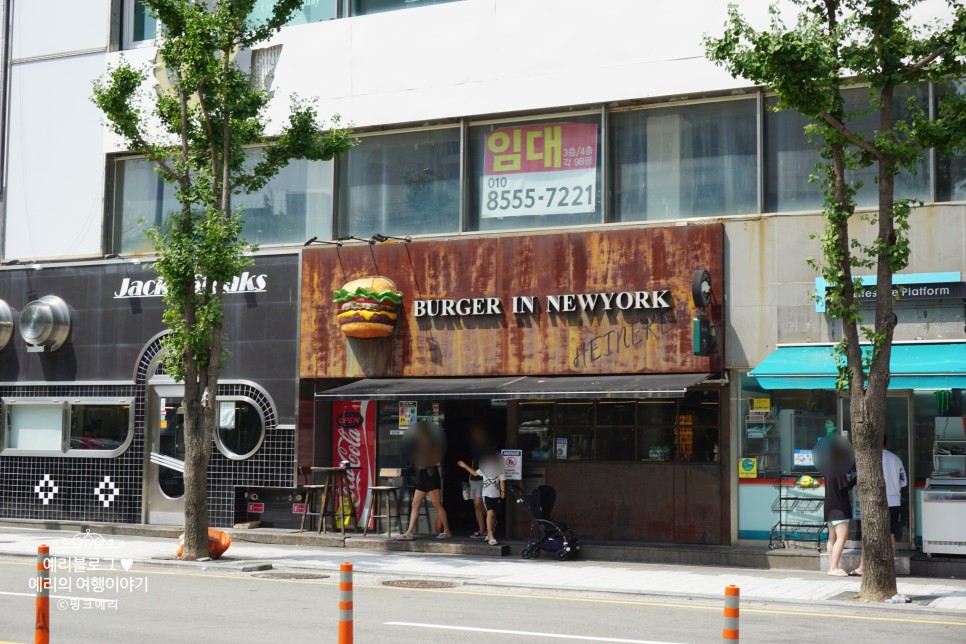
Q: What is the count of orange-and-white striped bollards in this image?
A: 3